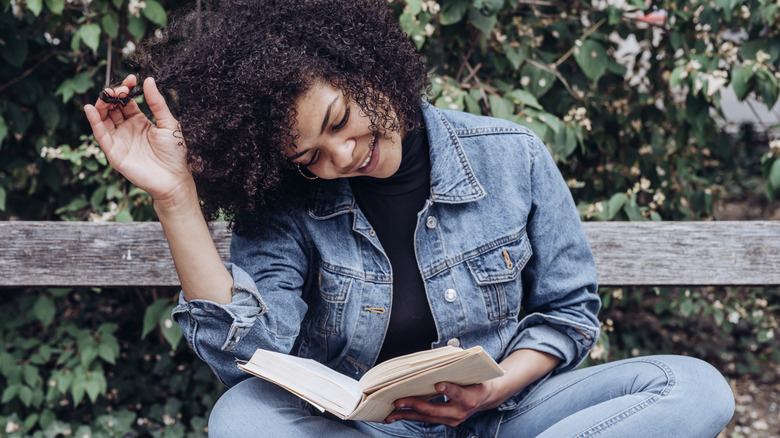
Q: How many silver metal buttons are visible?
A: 3